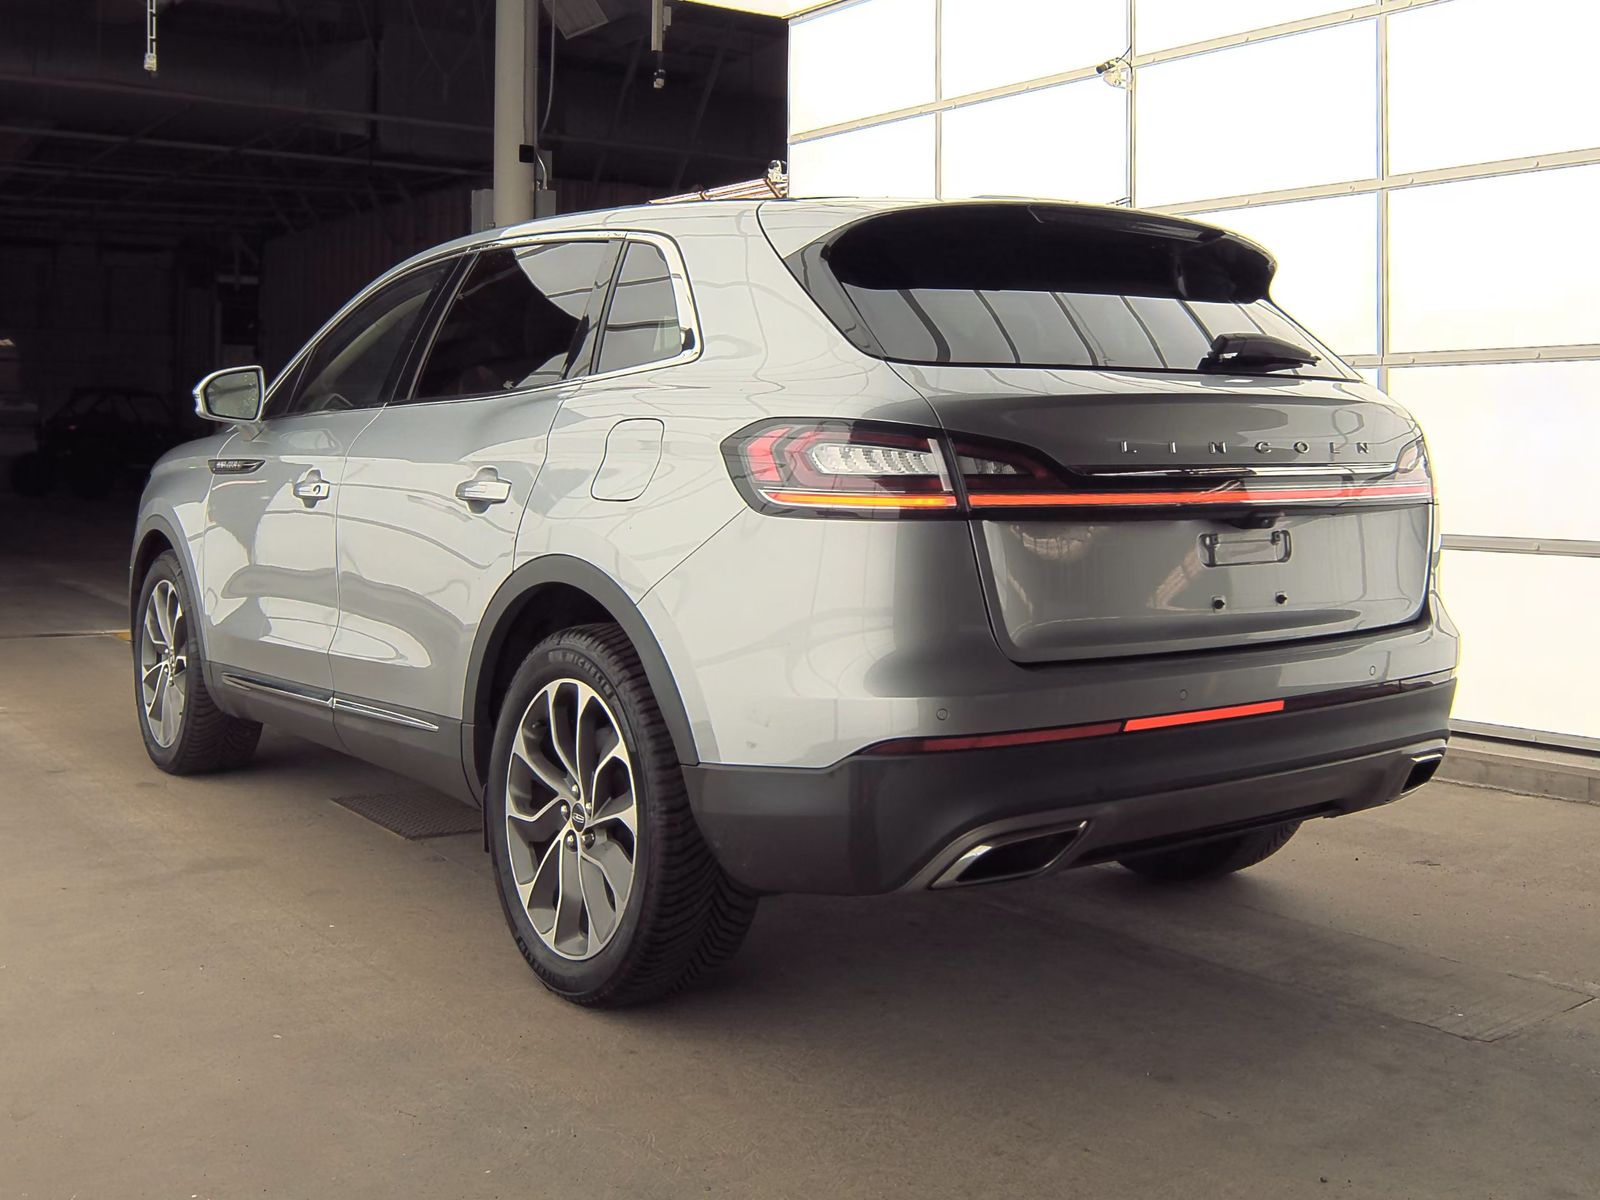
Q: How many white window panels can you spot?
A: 12